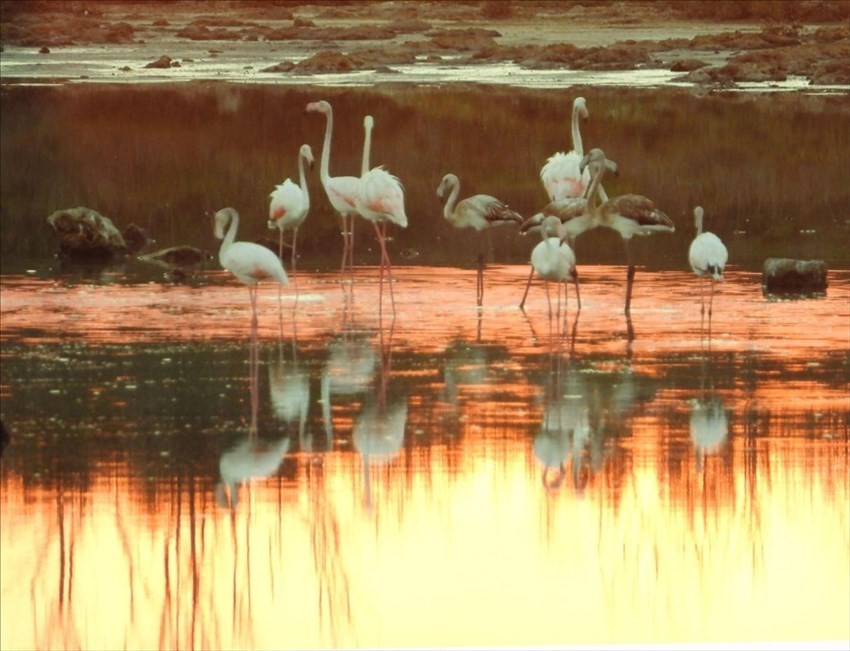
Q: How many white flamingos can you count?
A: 7